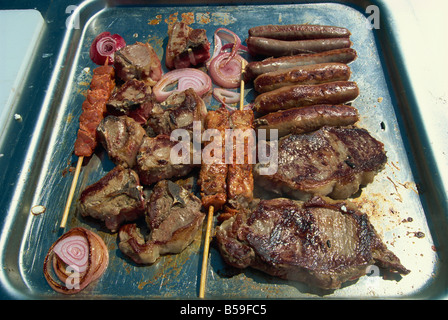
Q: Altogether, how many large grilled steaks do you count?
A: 2